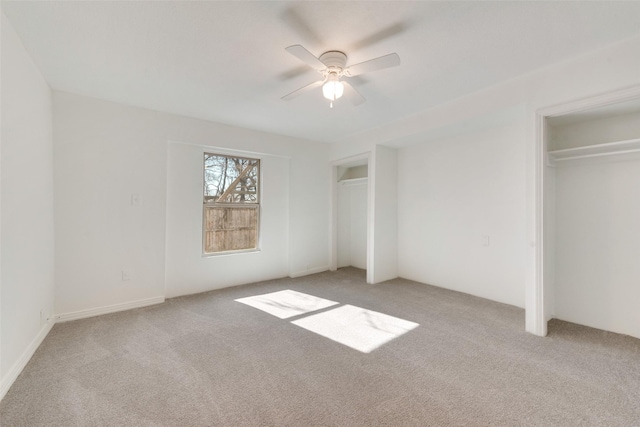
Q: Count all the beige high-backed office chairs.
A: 0